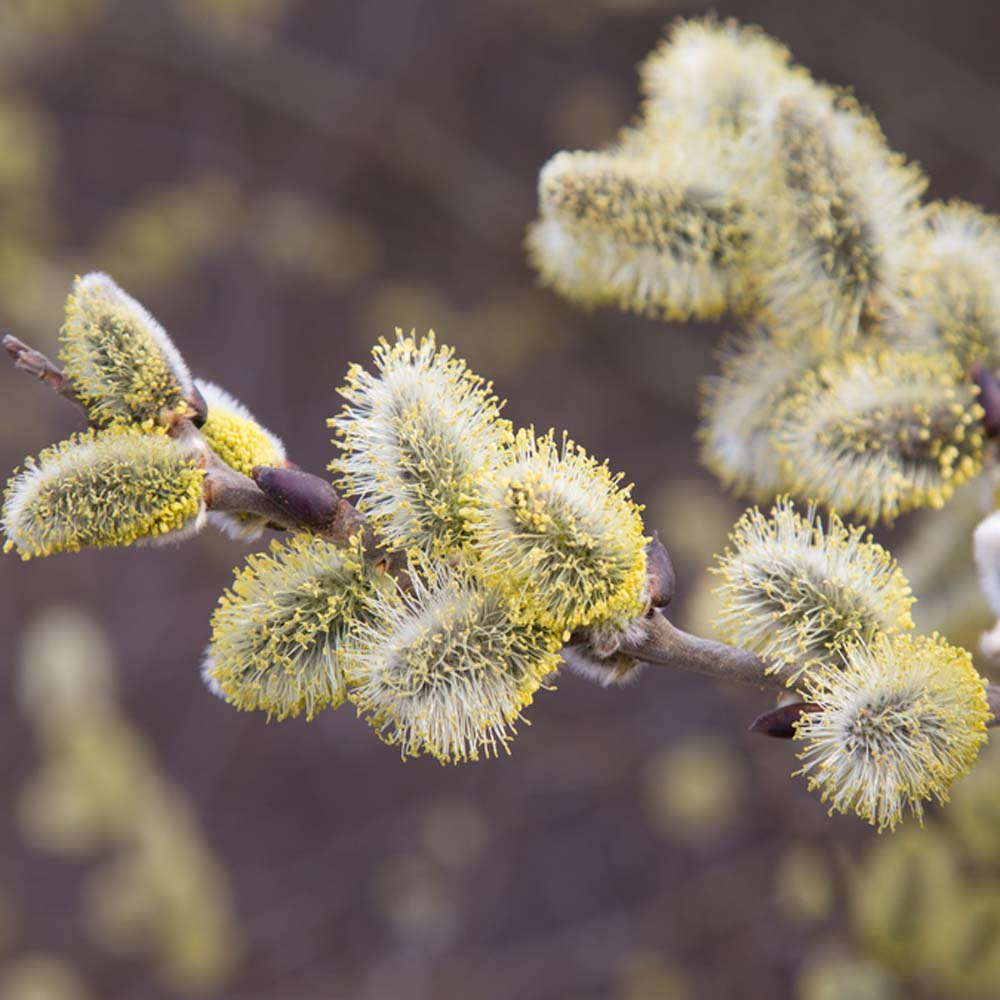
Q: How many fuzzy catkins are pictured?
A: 15